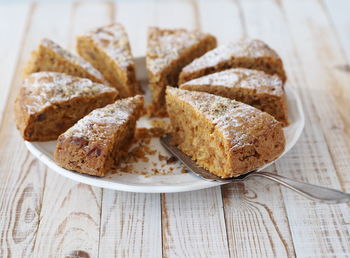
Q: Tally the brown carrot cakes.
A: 8